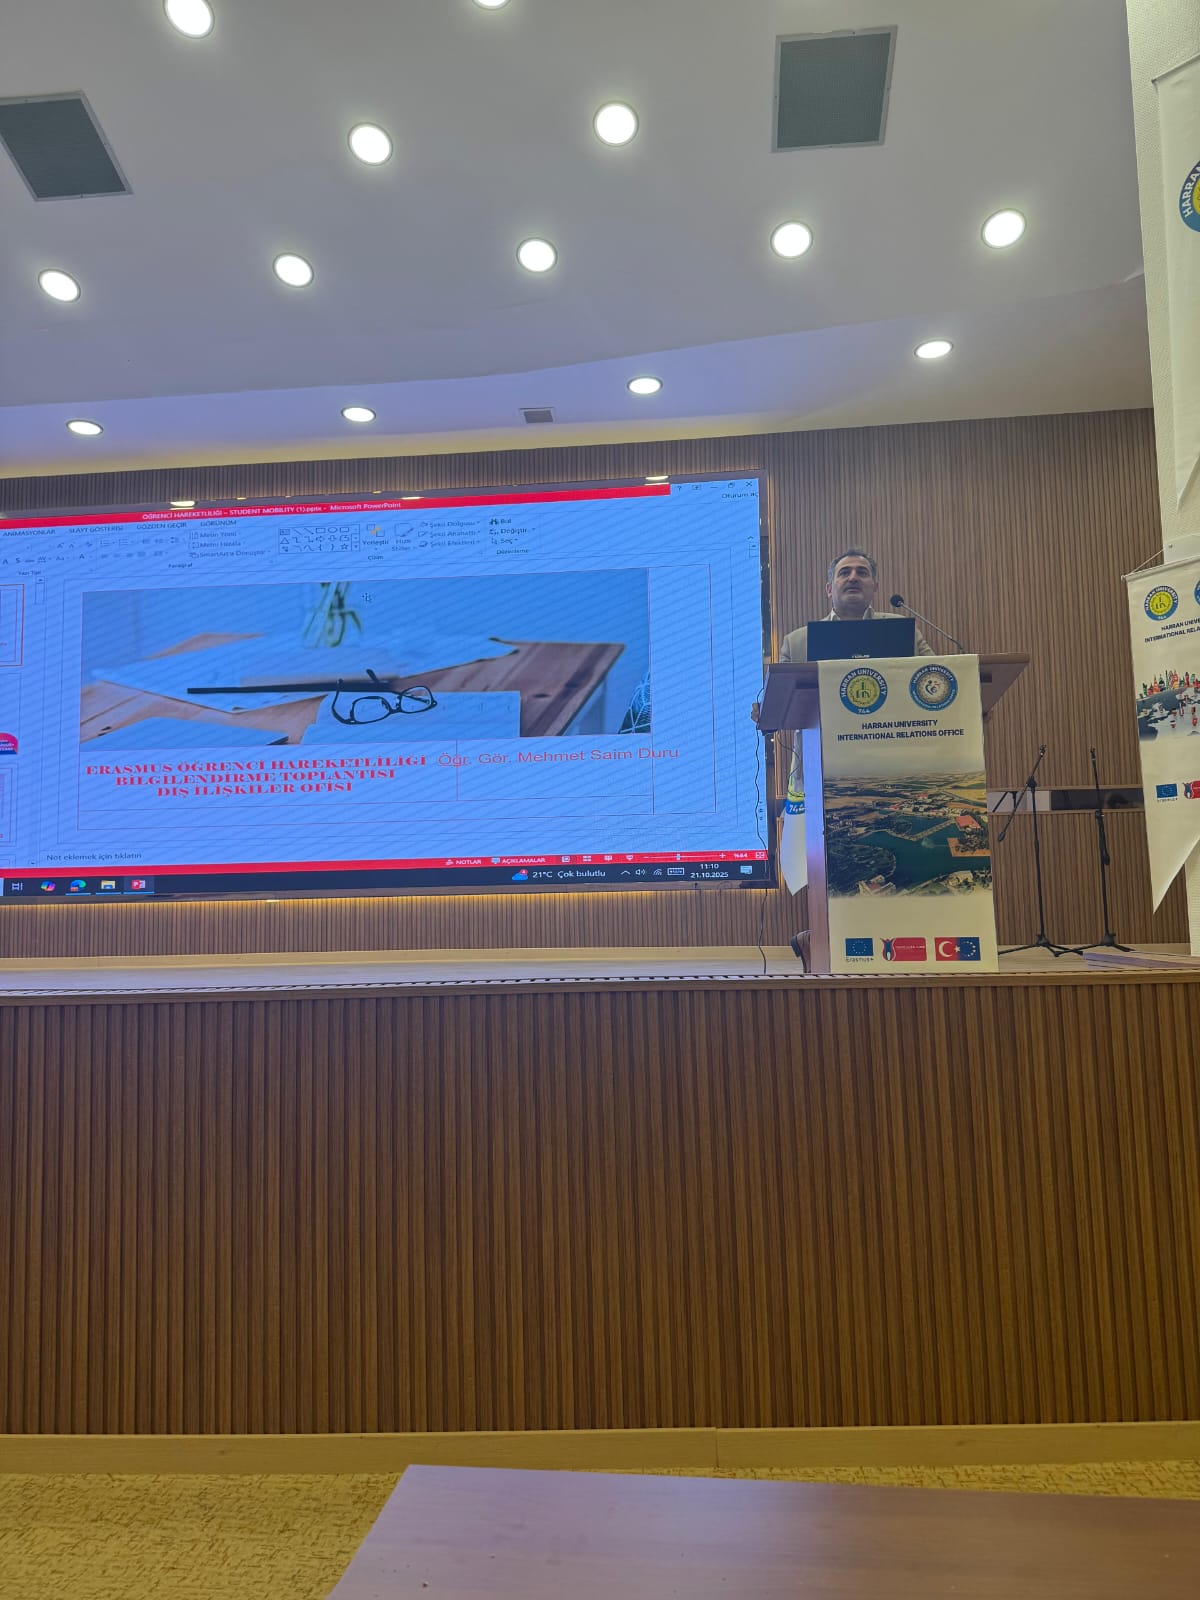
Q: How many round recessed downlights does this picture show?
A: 13